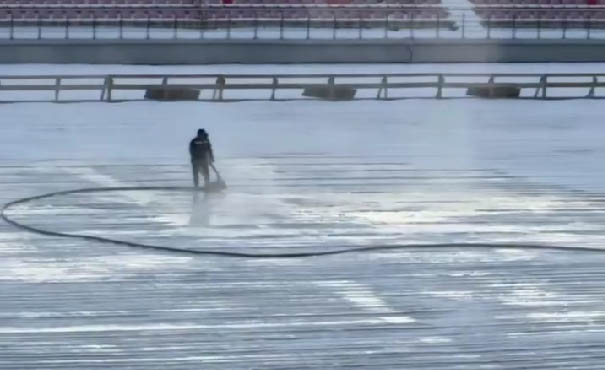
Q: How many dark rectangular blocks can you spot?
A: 3